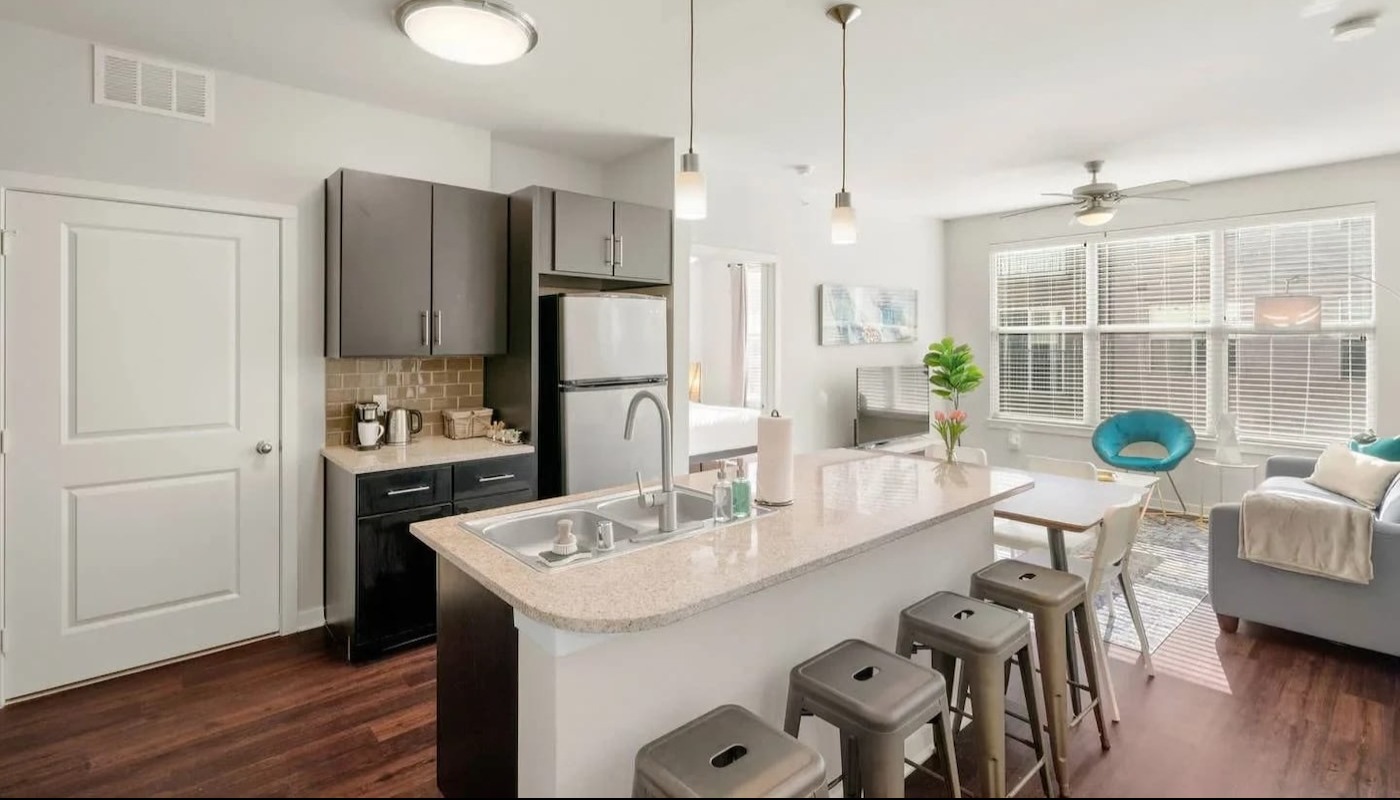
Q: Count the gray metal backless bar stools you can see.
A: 4